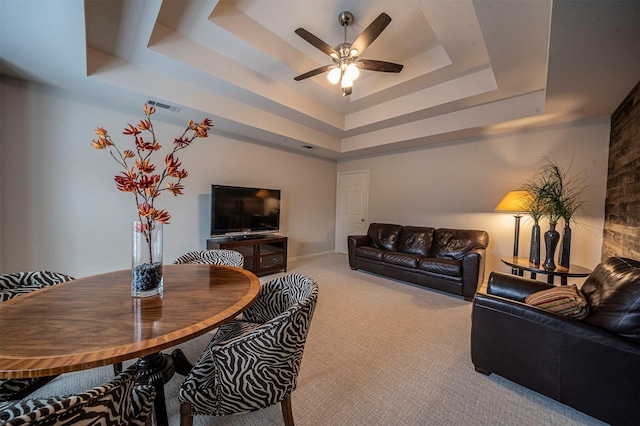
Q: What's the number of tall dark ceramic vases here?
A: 3